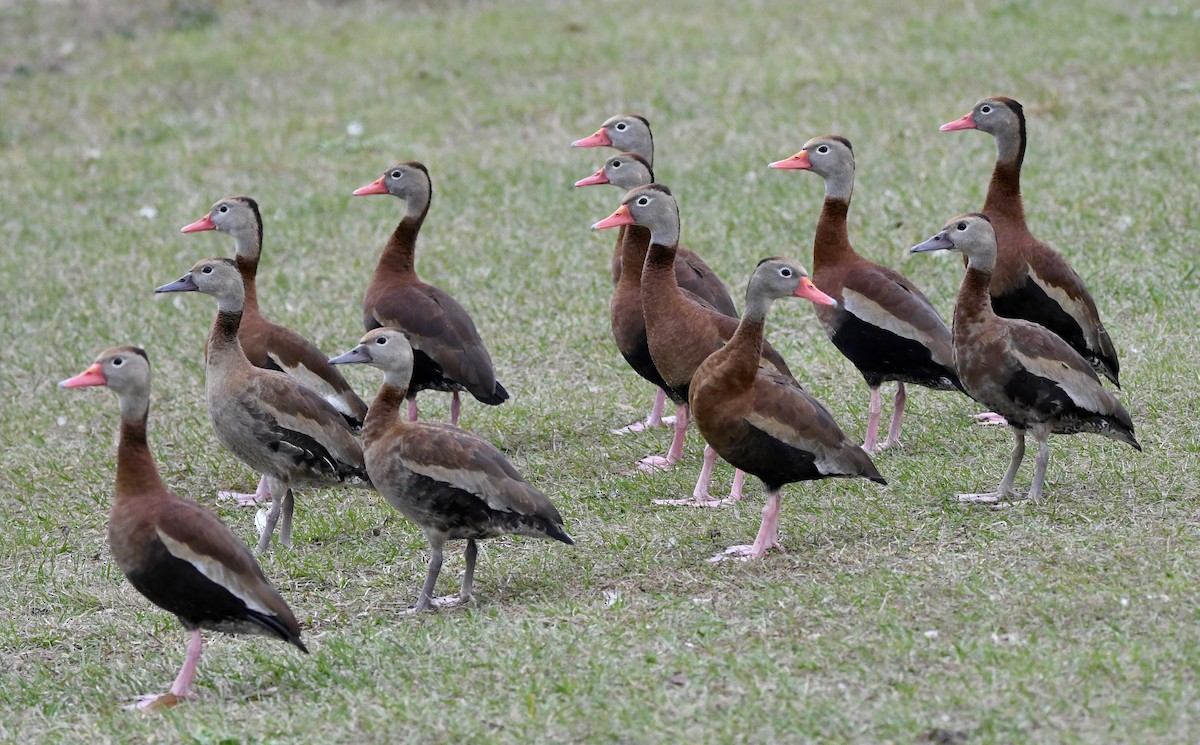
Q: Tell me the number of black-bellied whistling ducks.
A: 12